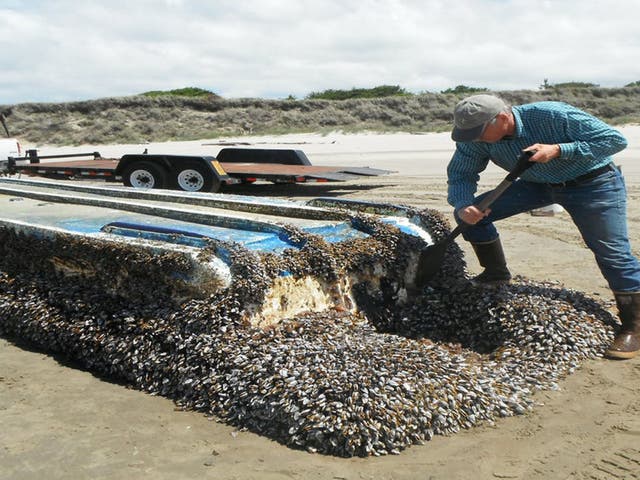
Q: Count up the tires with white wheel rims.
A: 2